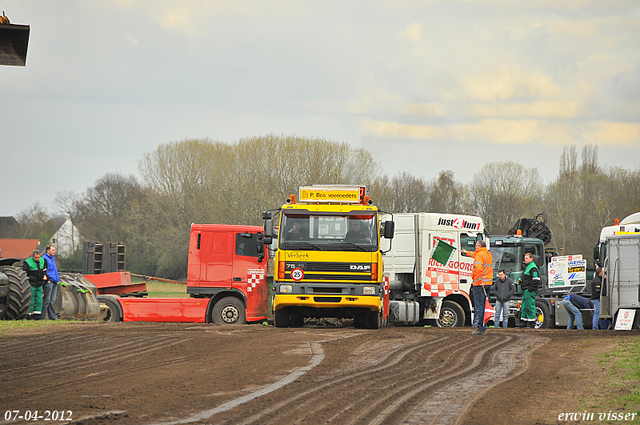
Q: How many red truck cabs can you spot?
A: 1